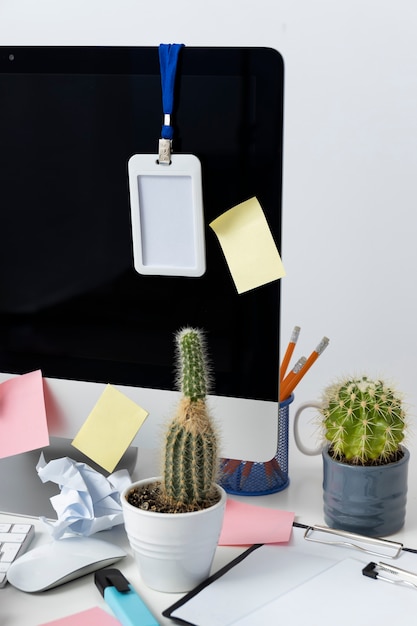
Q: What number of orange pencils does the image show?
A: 3